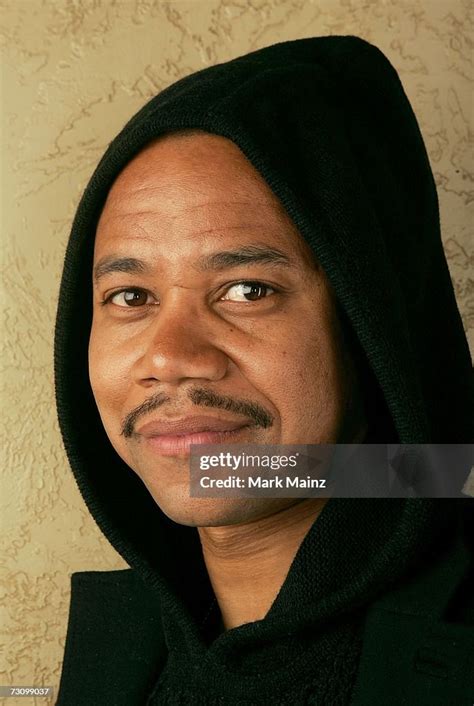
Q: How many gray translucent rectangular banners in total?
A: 2